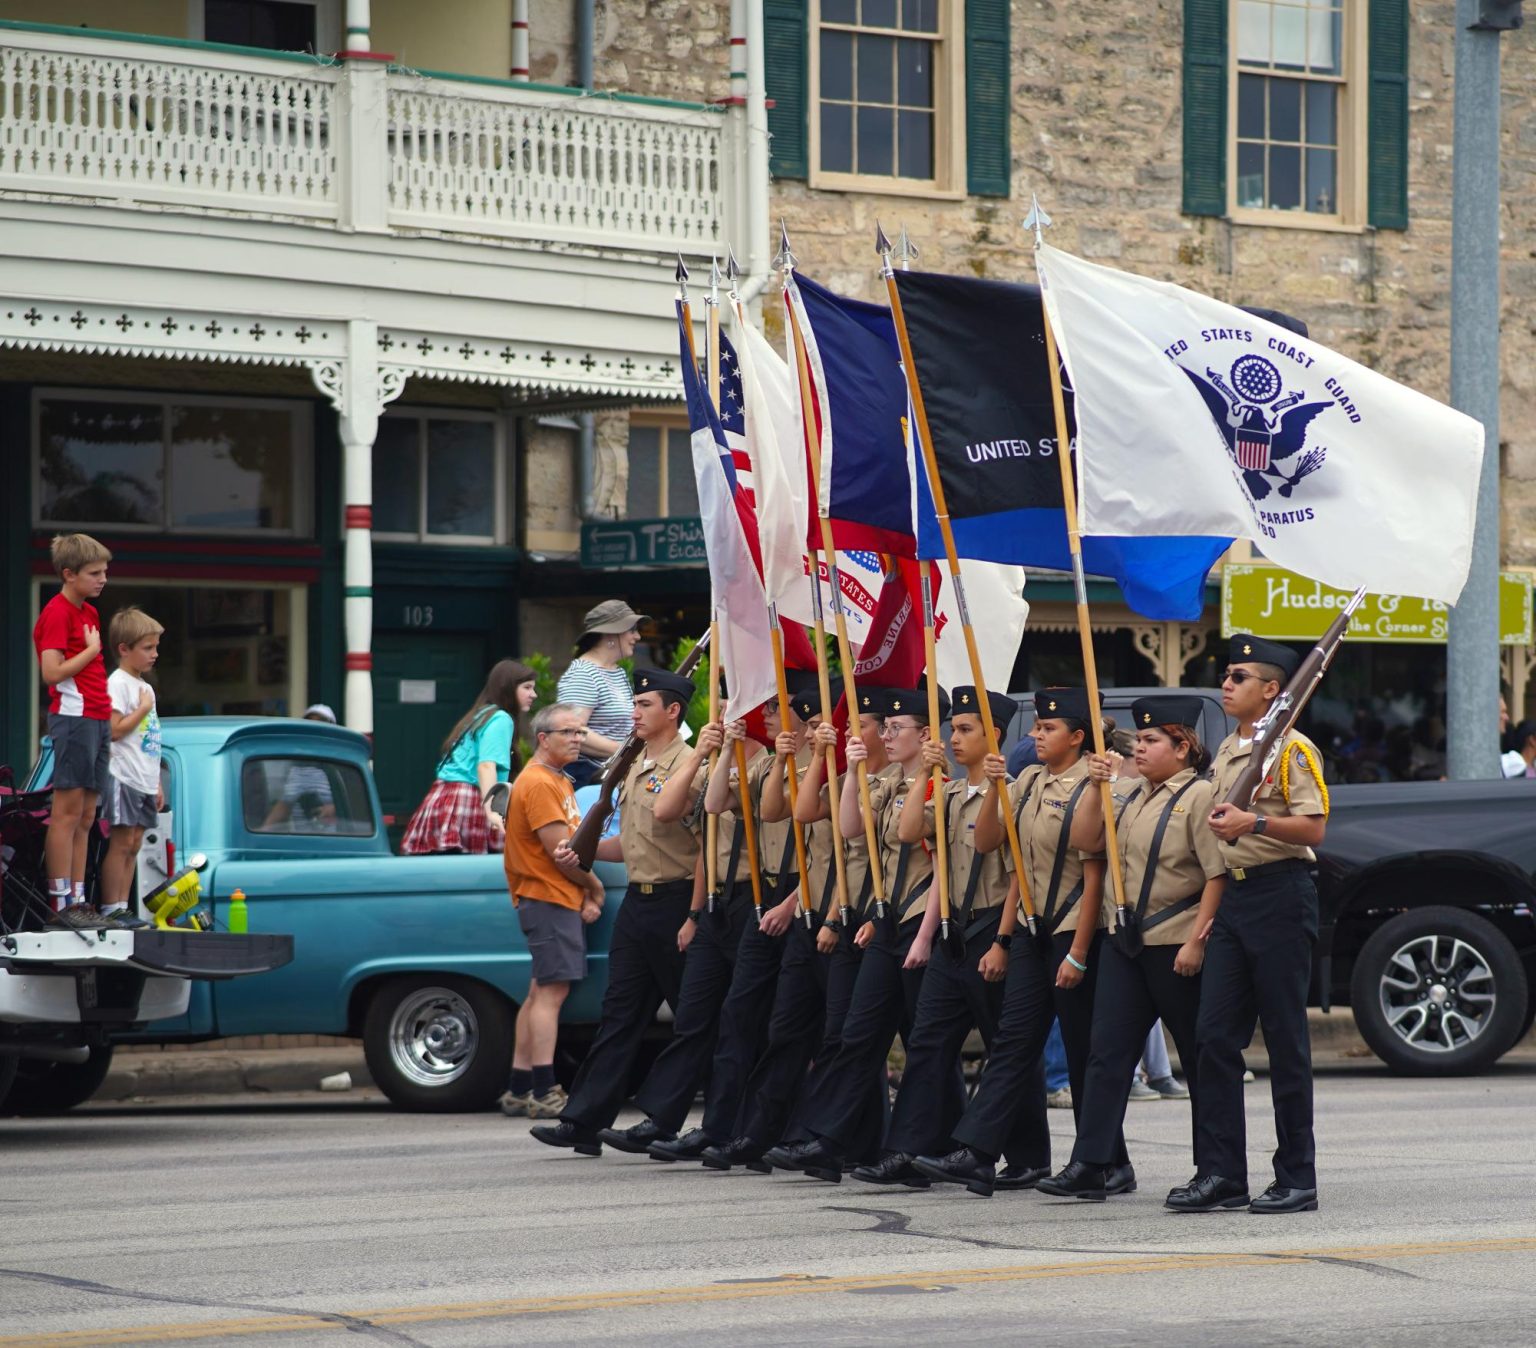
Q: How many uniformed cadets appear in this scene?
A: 10